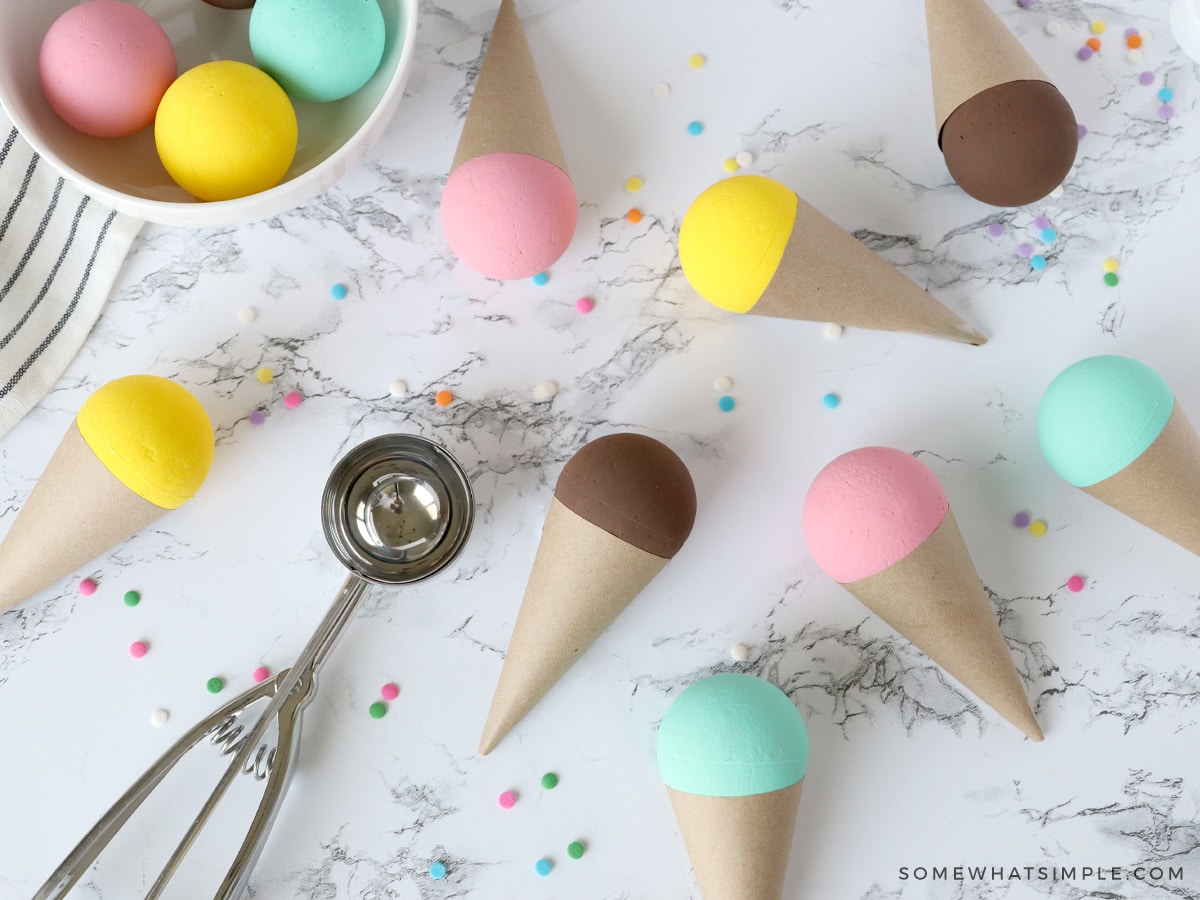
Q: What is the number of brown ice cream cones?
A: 2